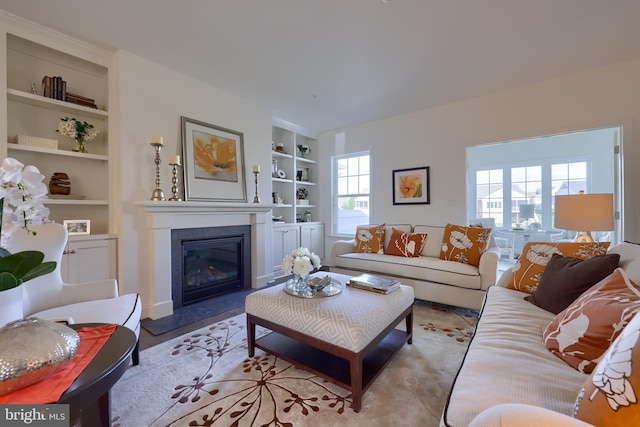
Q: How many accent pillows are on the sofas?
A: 7